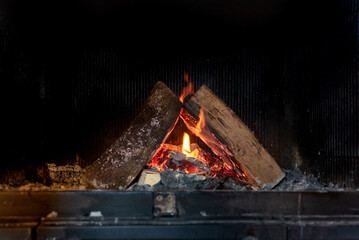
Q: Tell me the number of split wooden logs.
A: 2